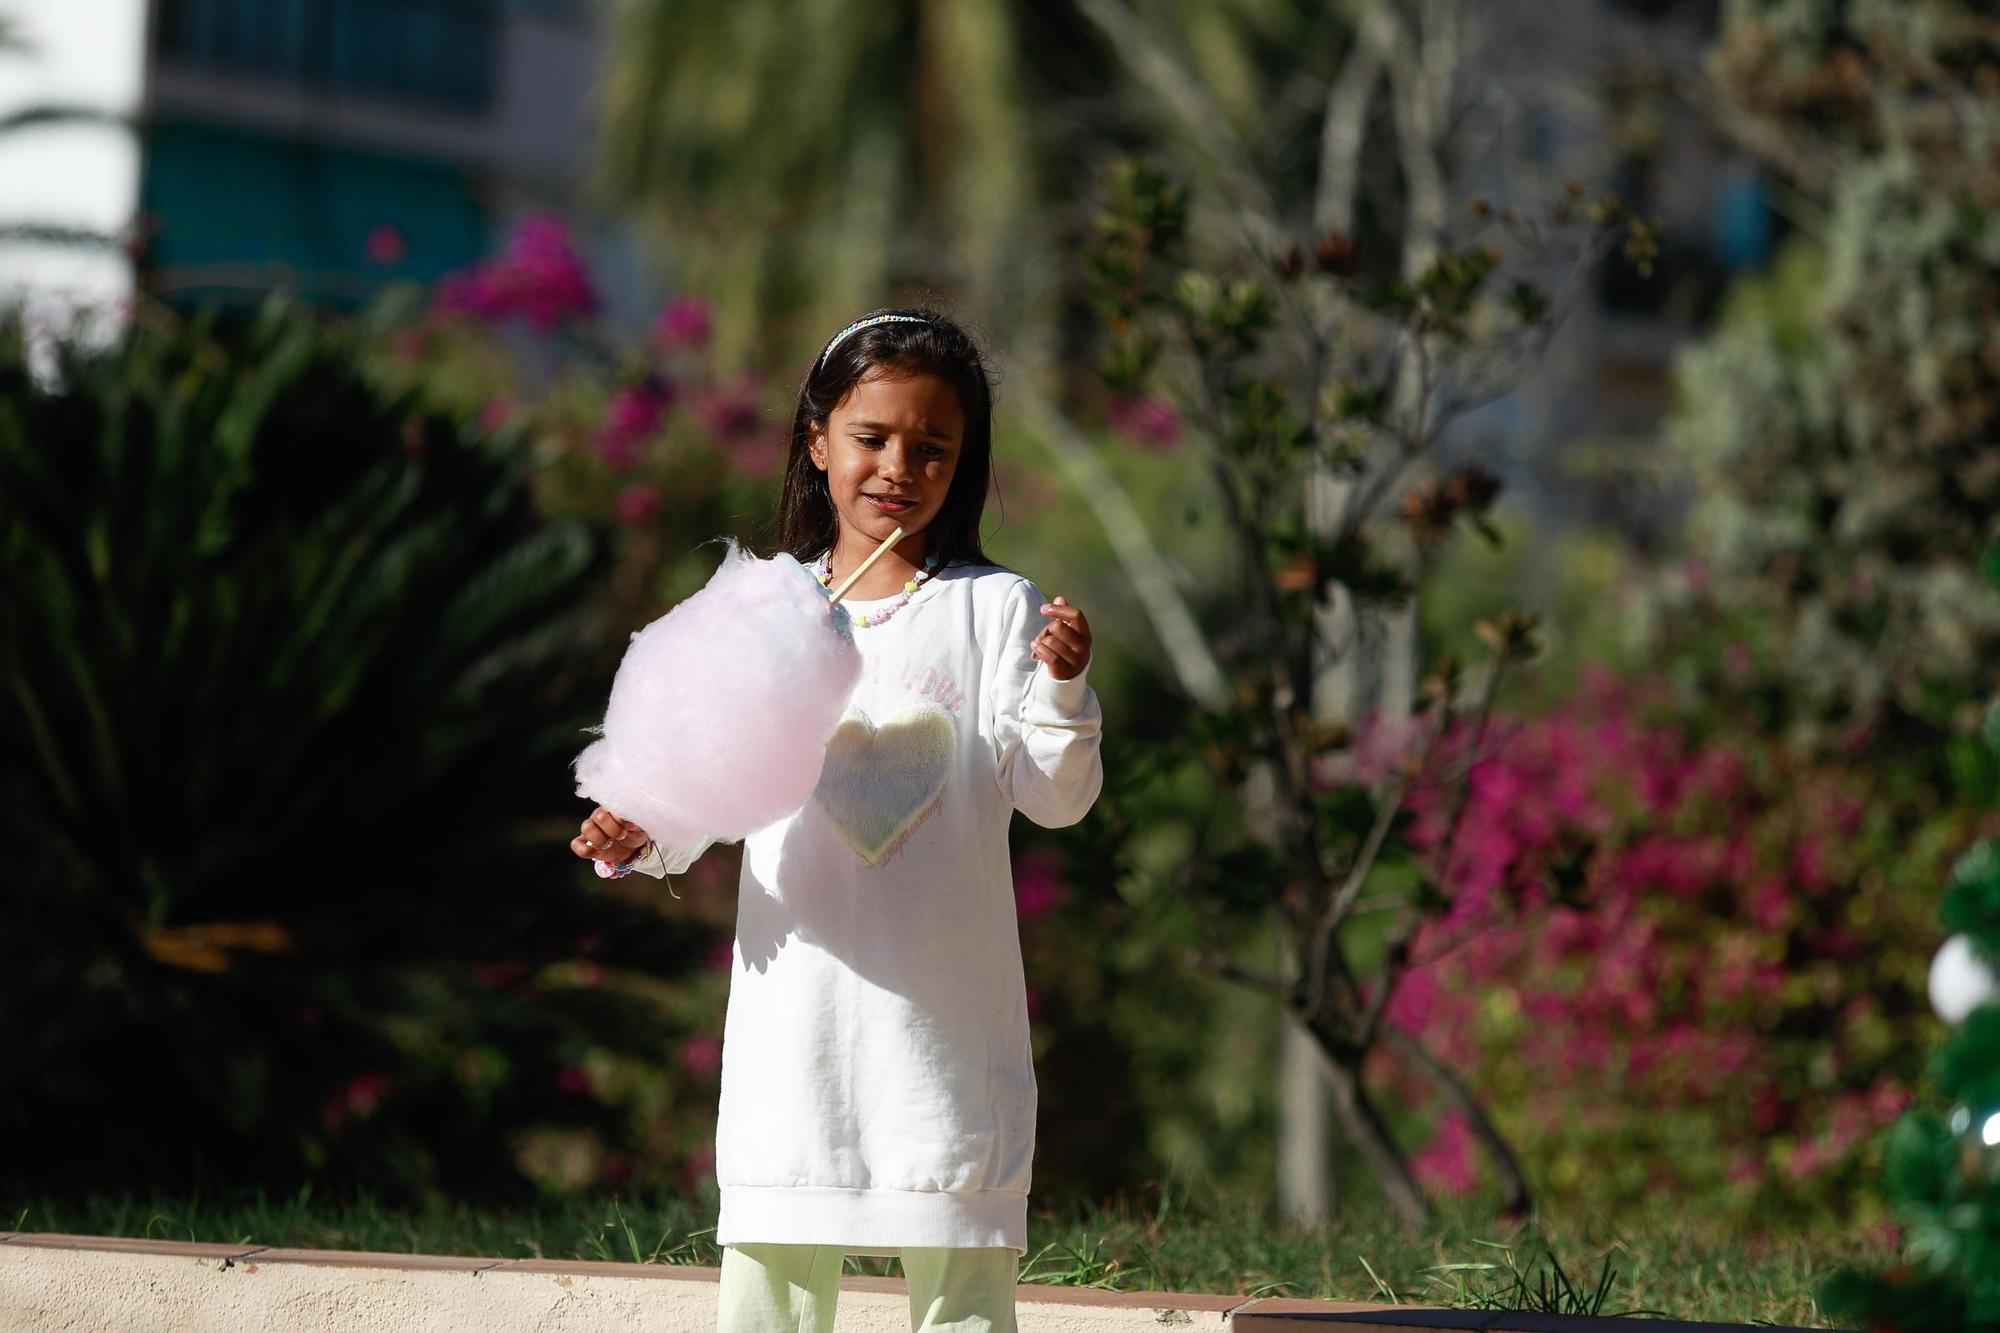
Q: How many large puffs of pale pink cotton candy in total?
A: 1